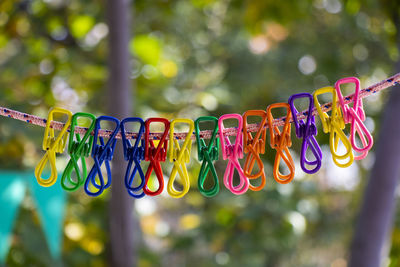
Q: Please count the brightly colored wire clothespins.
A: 13